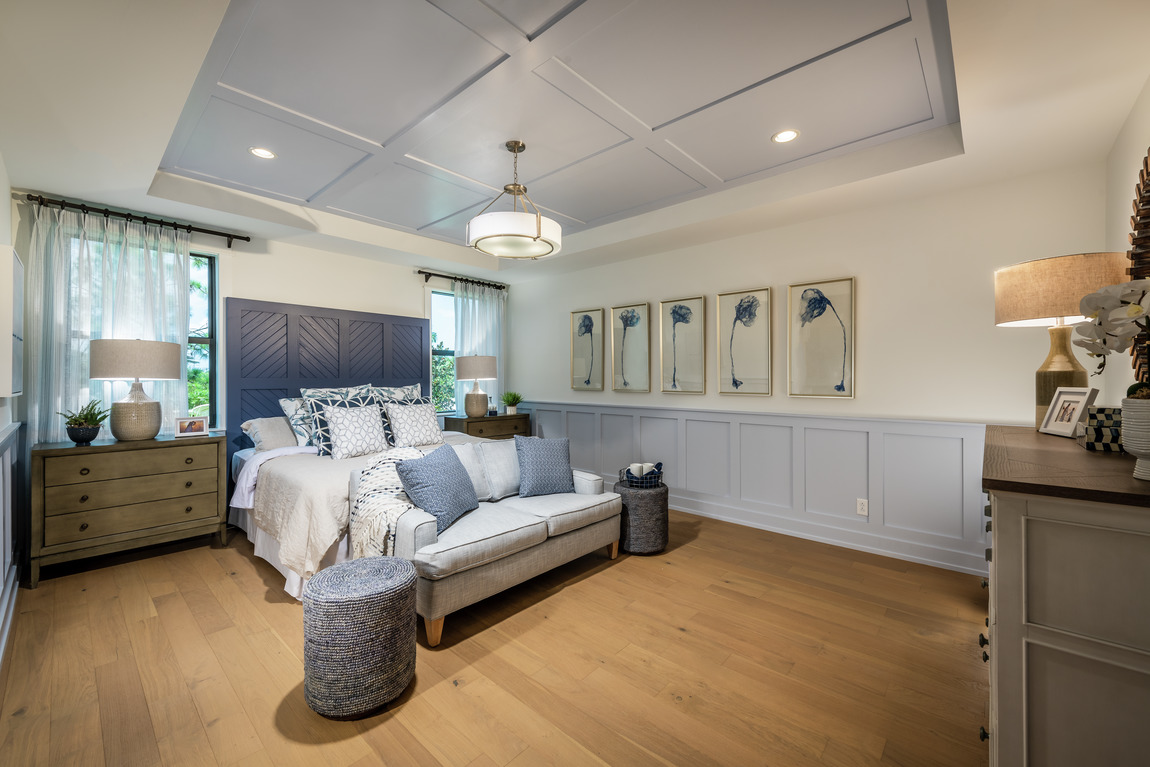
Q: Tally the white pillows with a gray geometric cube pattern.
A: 2